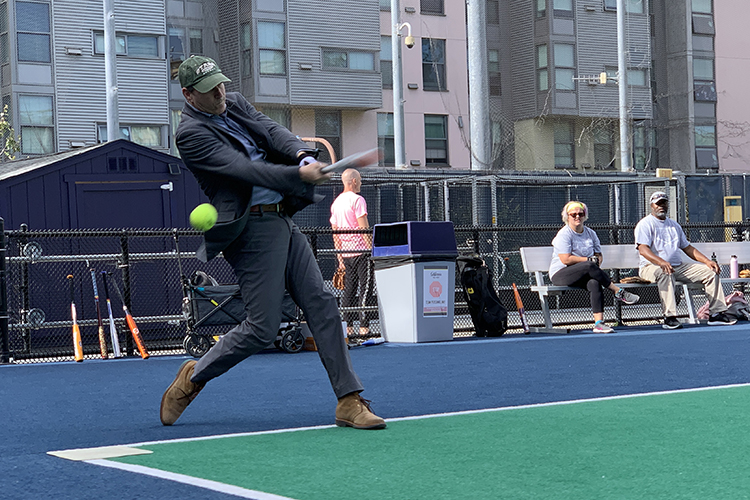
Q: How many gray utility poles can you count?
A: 4